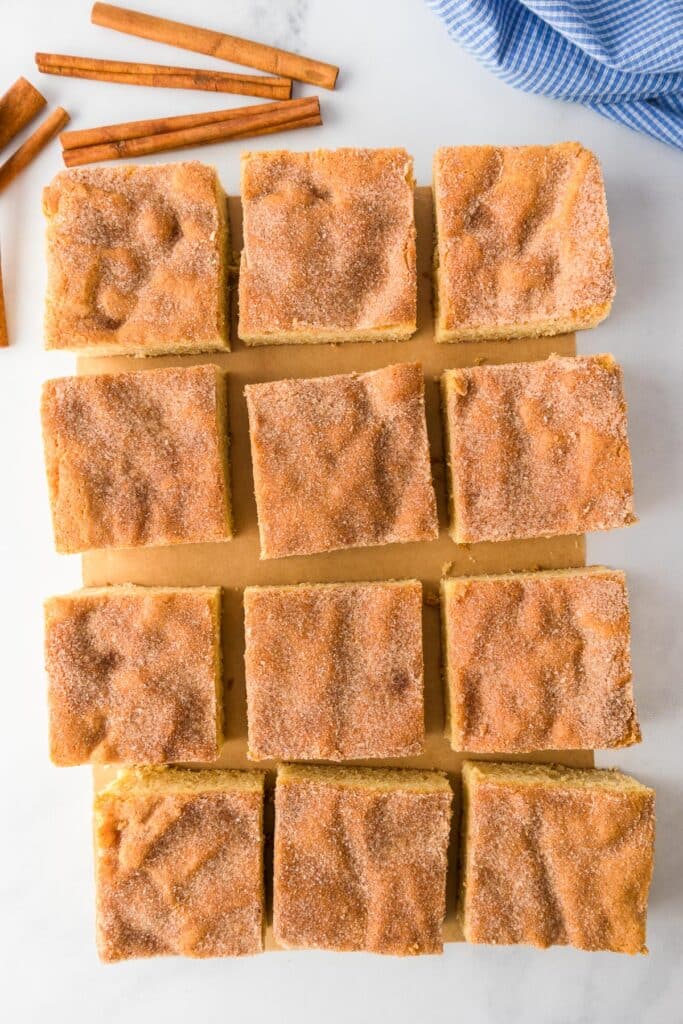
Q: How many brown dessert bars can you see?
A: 12